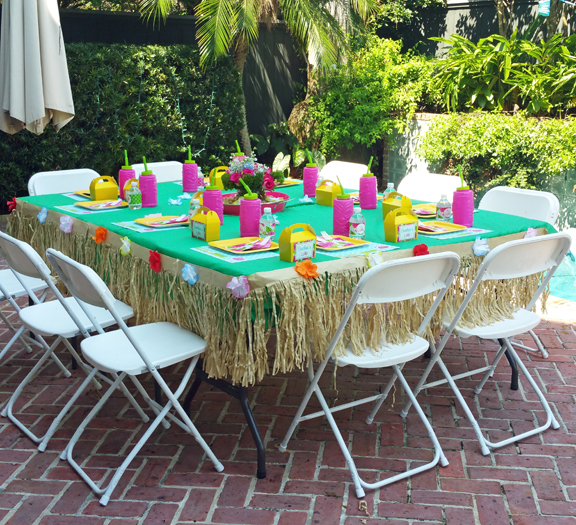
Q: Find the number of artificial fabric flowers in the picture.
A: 13